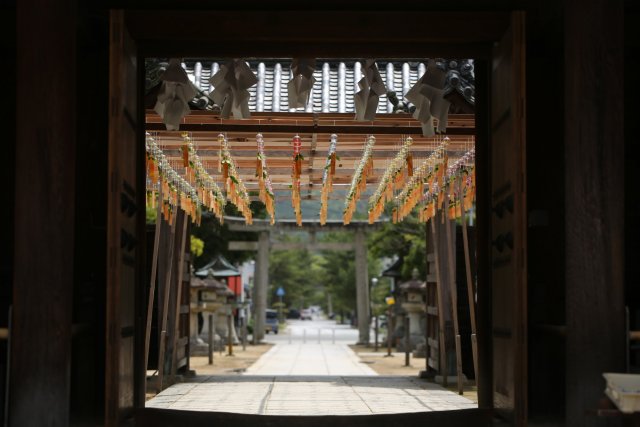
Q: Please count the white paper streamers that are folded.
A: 5